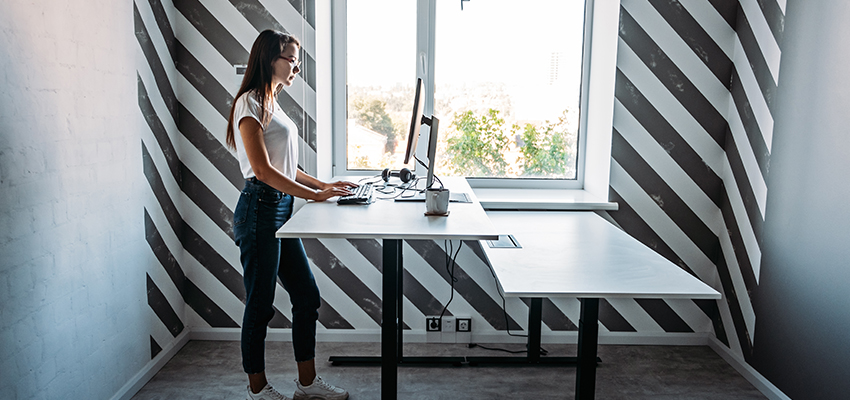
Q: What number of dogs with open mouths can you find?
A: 0